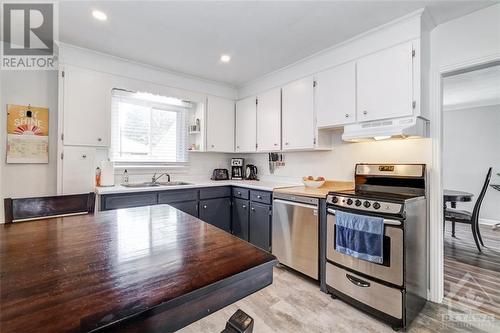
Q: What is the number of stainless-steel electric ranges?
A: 1